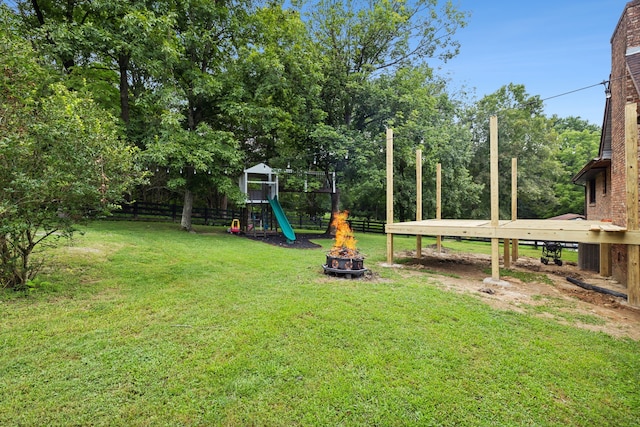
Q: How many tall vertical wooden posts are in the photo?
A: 6